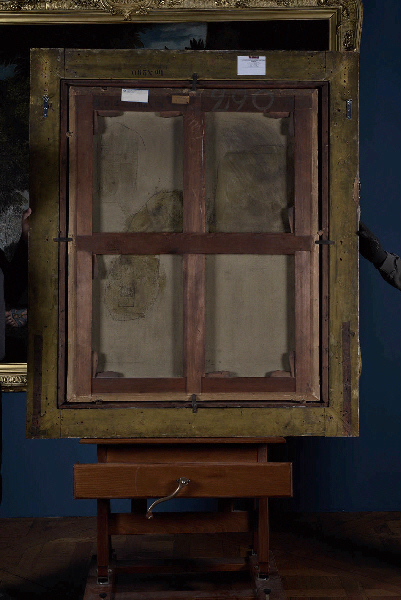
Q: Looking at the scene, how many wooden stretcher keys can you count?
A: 12